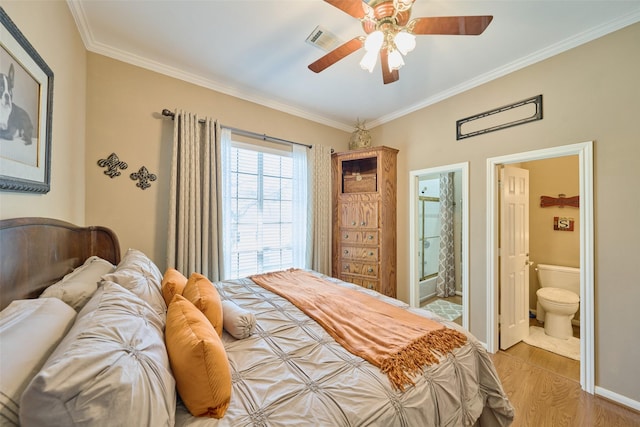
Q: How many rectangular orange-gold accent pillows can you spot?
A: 3